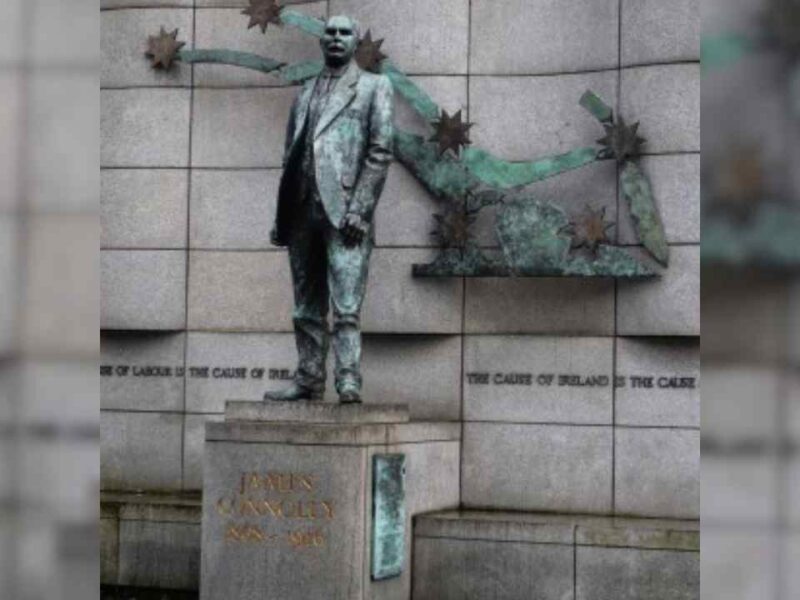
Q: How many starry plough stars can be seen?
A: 7